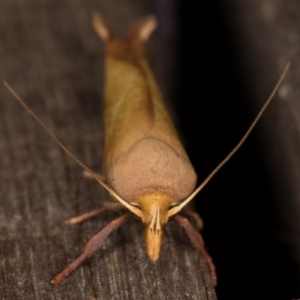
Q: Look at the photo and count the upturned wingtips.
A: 2